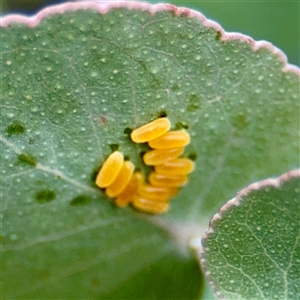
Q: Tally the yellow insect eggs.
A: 10